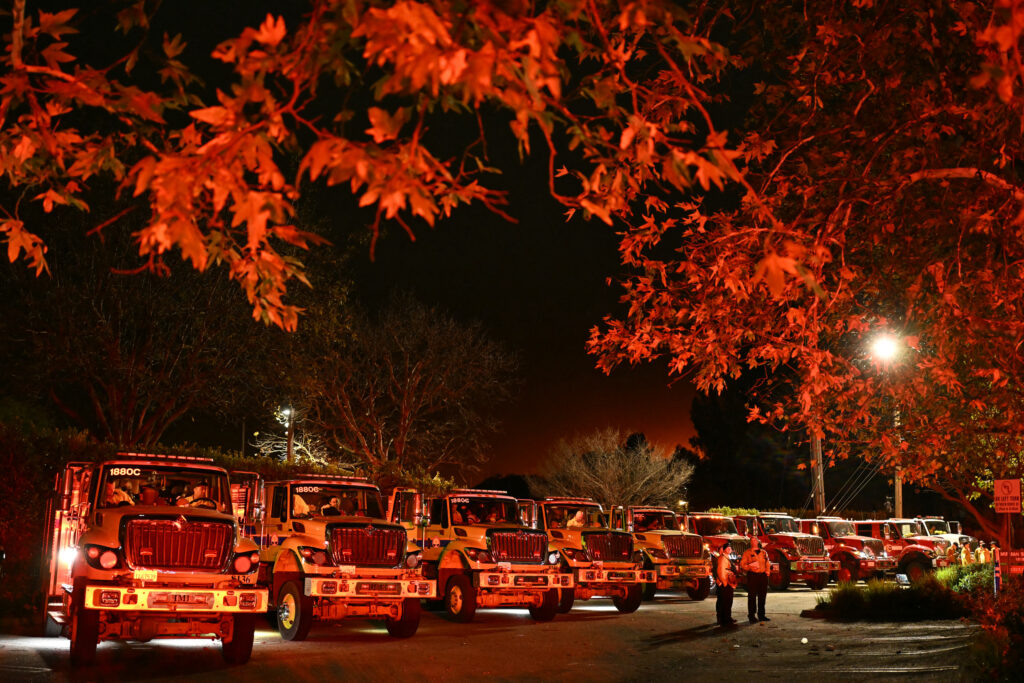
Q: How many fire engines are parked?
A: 10